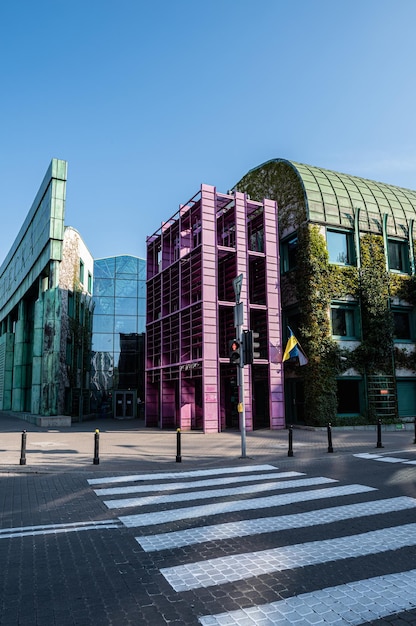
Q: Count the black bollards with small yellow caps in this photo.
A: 2